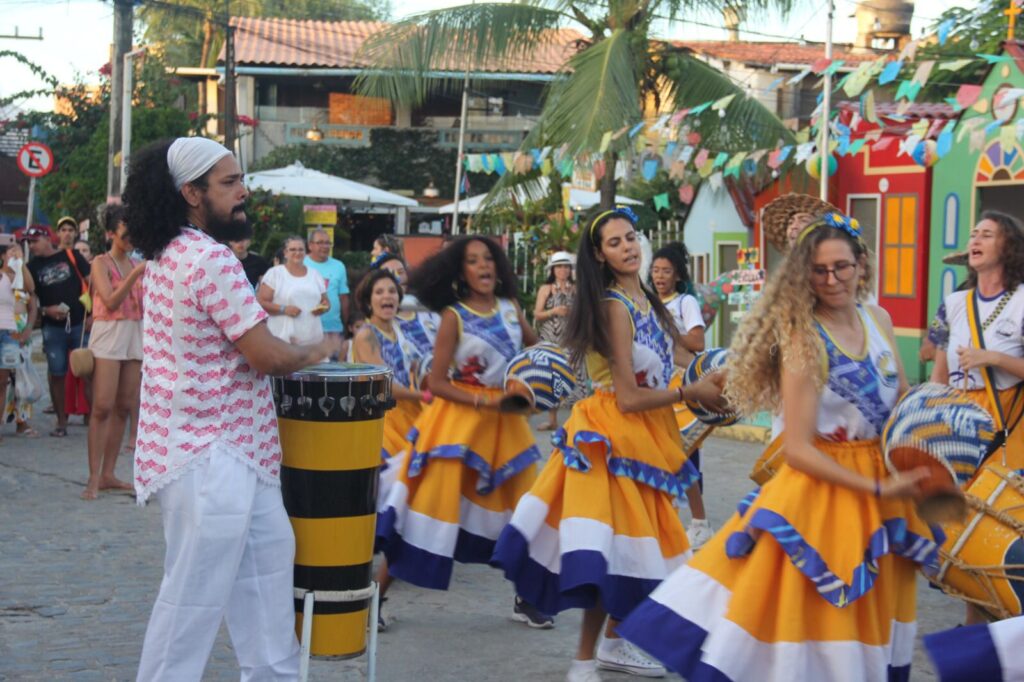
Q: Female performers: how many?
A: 7